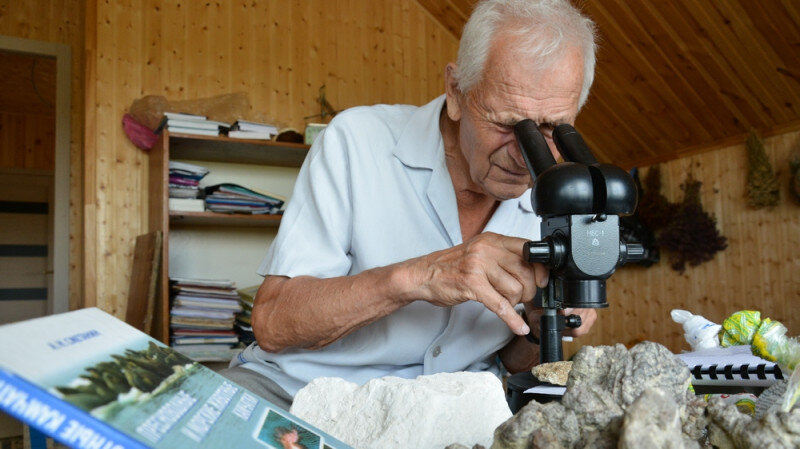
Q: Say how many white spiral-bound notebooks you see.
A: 1